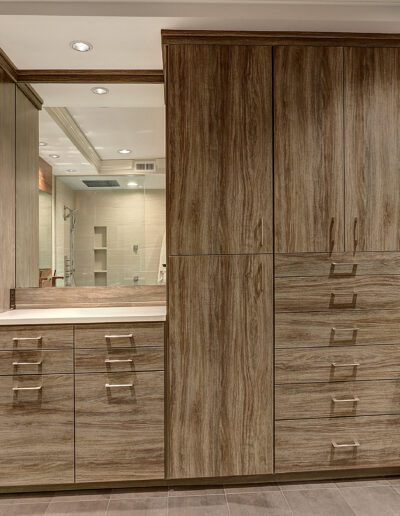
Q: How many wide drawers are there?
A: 6